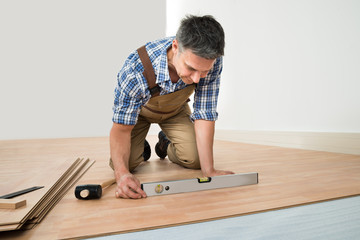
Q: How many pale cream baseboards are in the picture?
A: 1